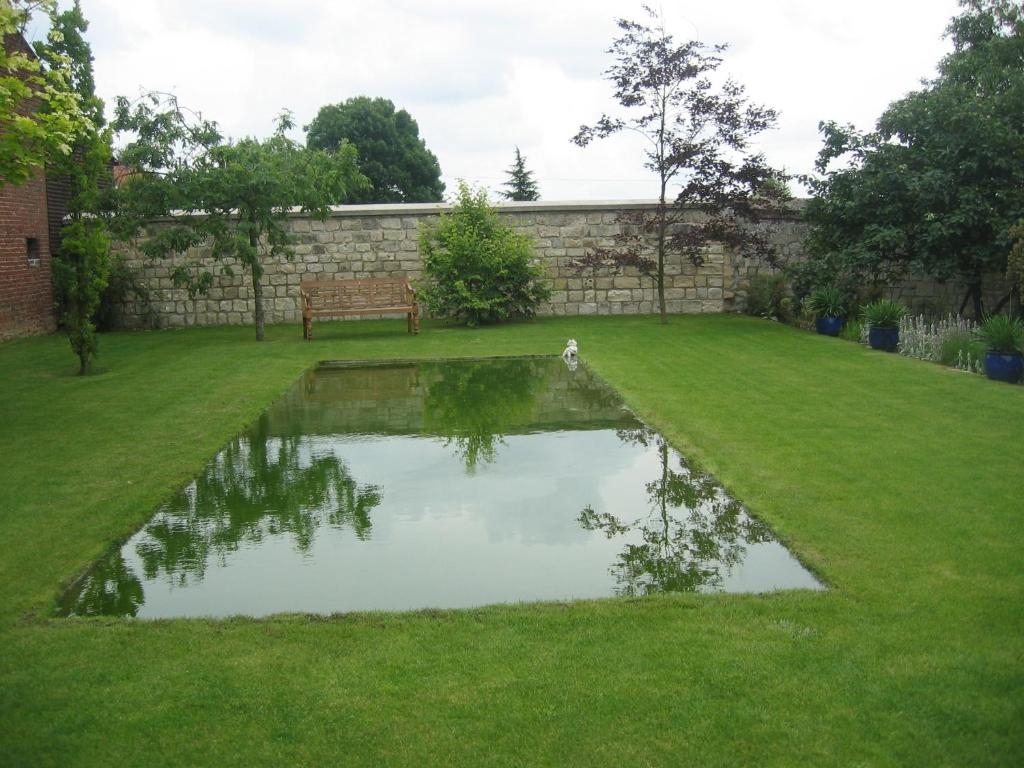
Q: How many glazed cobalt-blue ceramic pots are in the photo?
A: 3